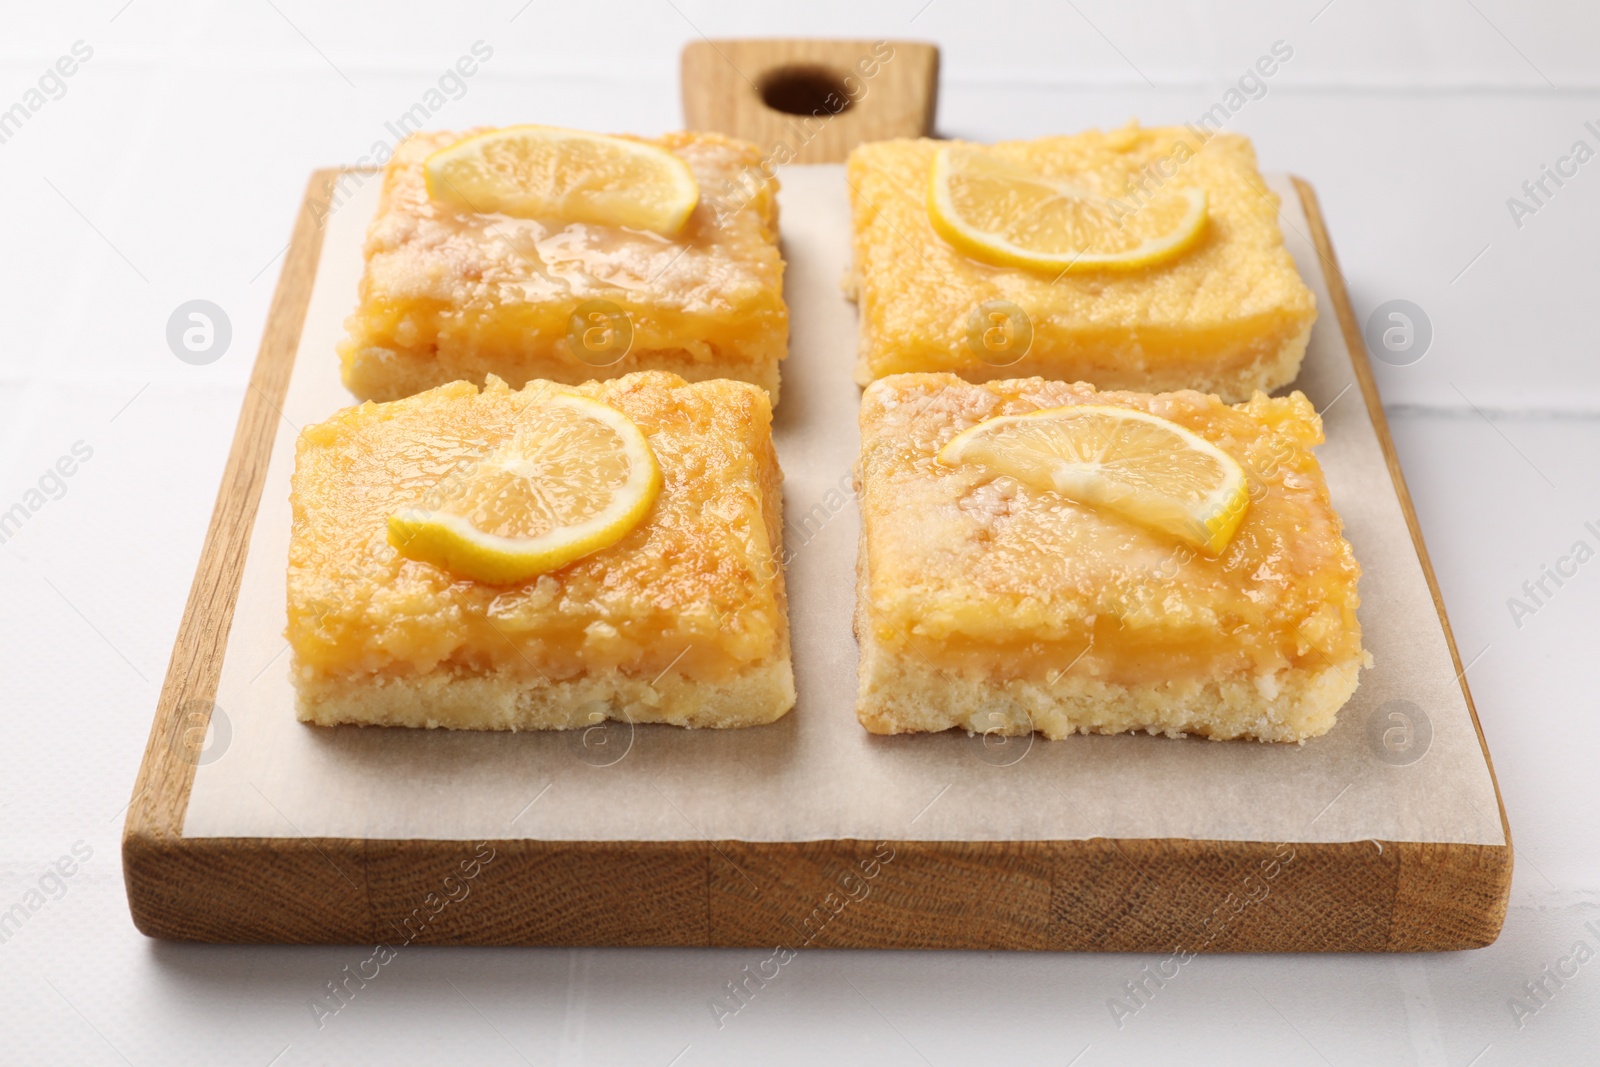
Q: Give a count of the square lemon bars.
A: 4